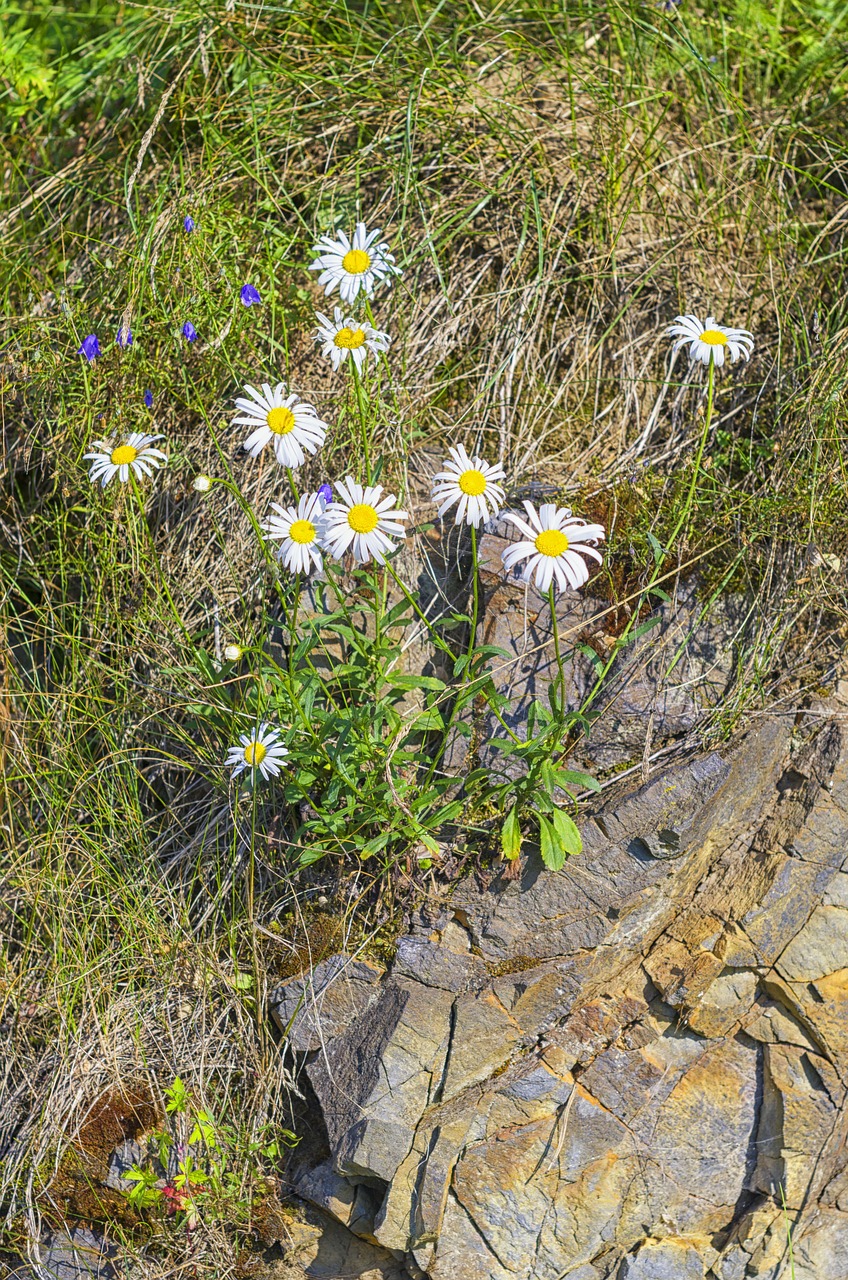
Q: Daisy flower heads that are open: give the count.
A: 10